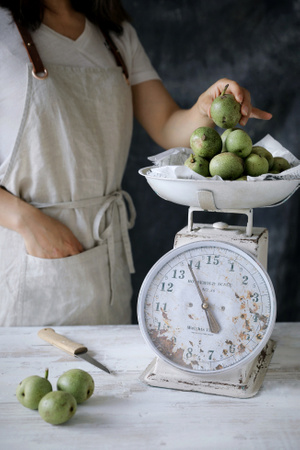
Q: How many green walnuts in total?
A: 12